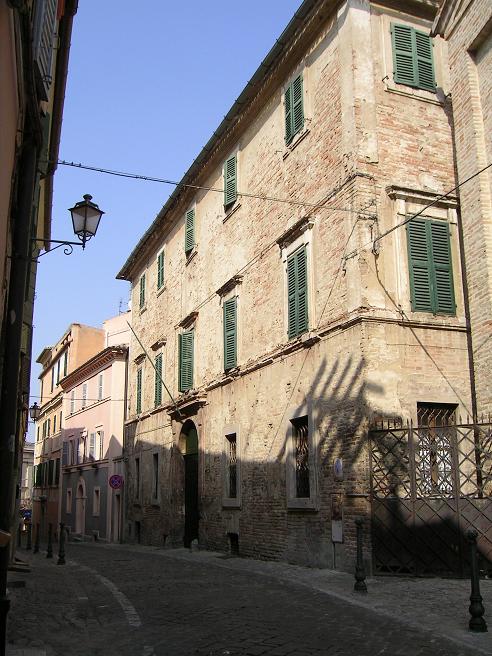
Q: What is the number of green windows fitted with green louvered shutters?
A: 12